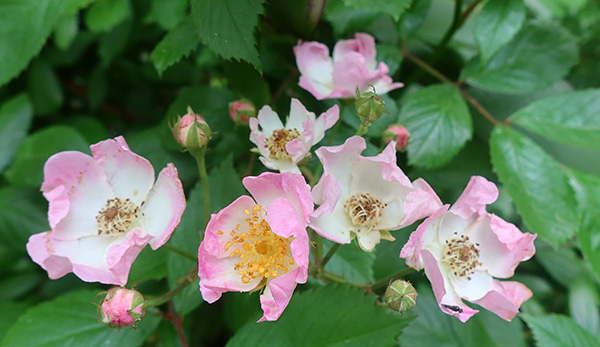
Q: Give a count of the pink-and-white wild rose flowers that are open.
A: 6